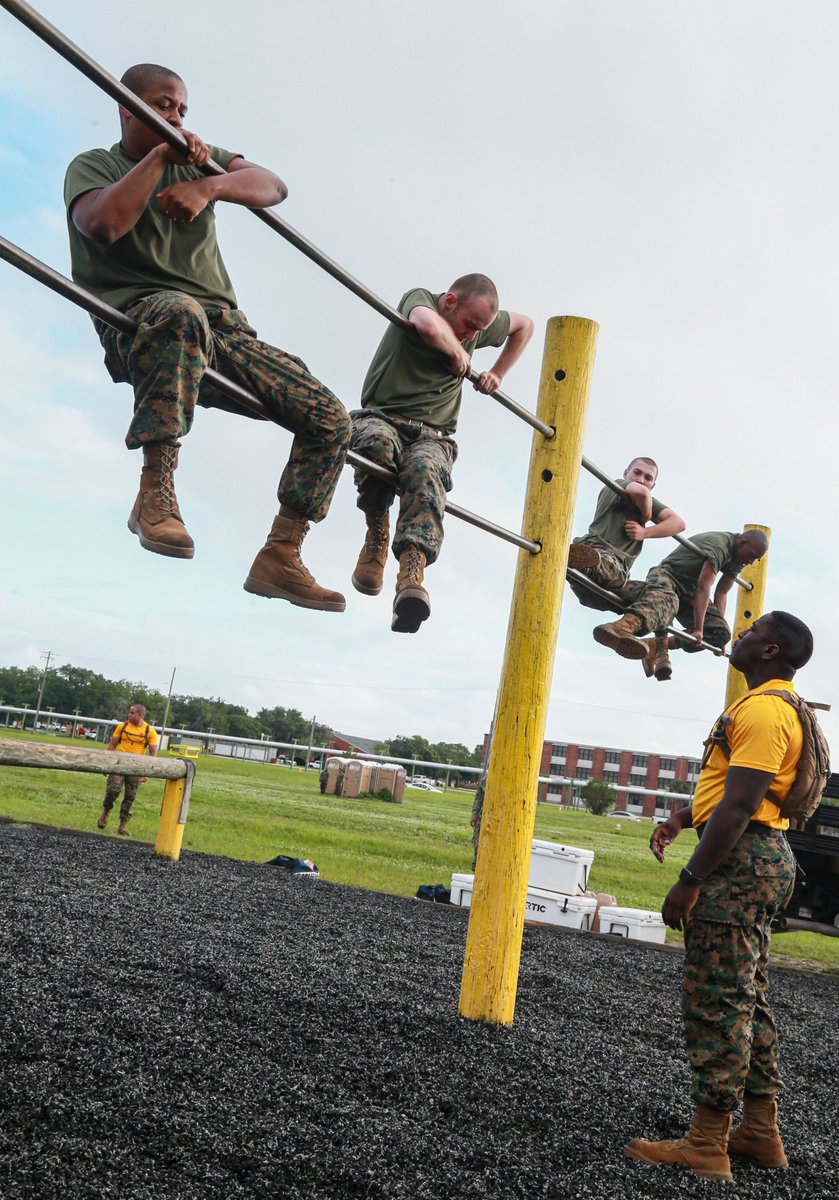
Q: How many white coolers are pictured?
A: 4